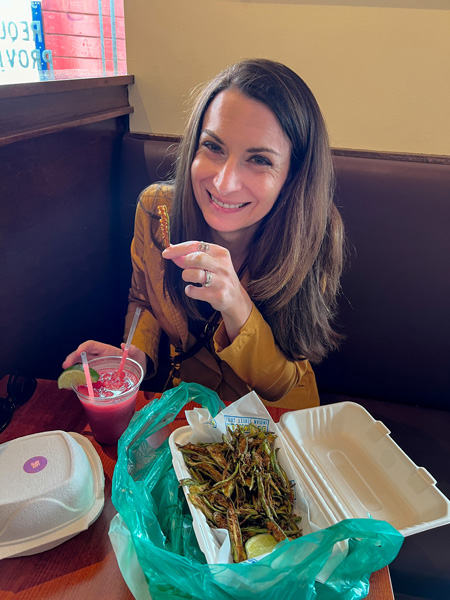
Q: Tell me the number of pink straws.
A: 2